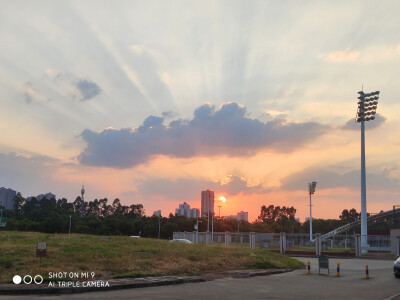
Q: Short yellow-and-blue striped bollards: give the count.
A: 3